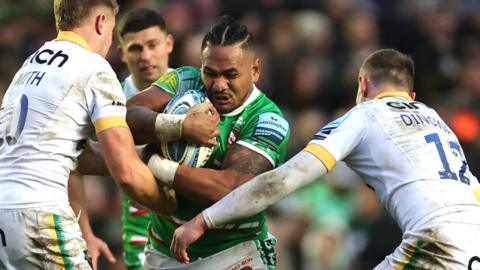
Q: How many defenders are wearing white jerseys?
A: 2